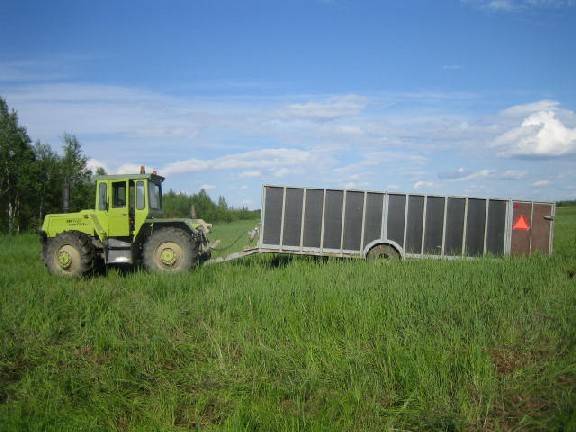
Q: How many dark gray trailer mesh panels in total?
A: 12